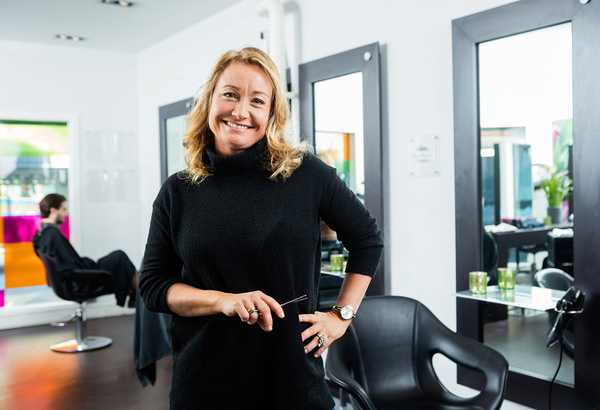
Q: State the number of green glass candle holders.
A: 3